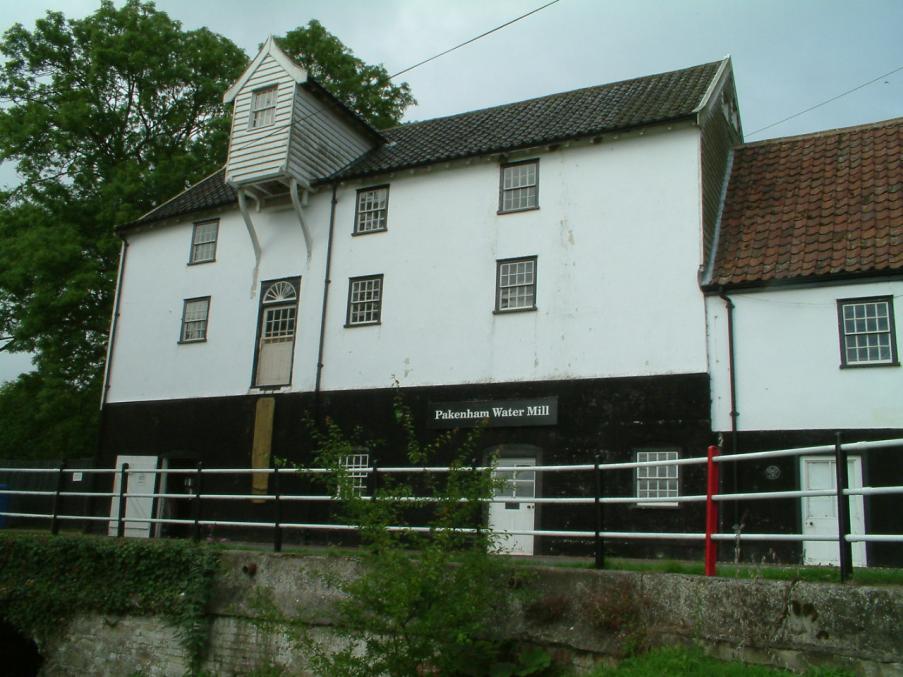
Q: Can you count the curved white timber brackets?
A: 2